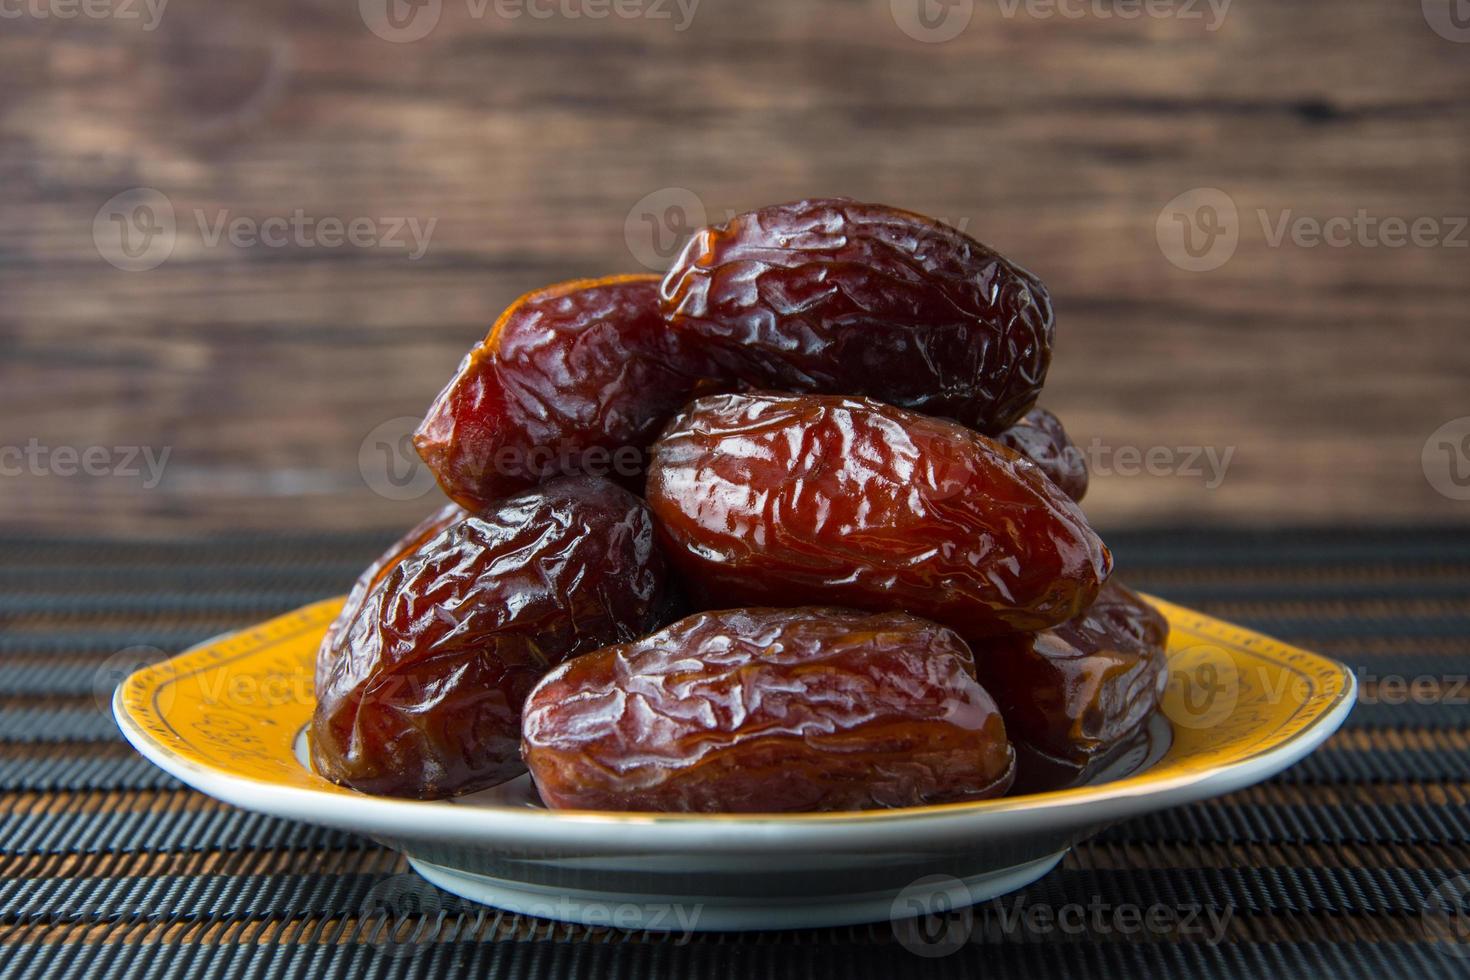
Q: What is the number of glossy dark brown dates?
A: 8